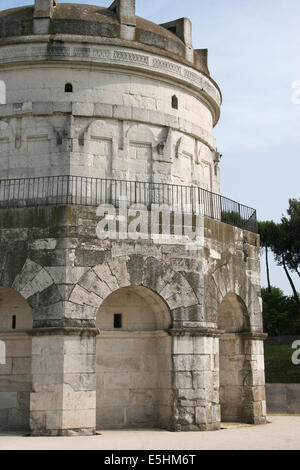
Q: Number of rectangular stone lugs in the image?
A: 4